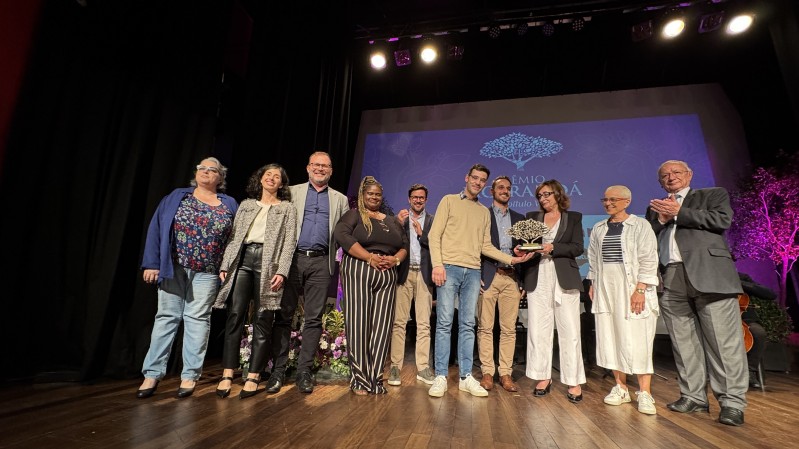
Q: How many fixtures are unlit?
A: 8